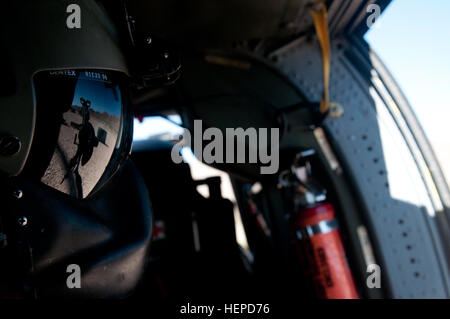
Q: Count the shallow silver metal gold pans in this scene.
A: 0